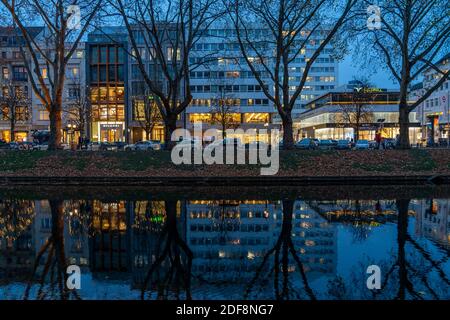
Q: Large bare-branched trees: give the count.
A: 4